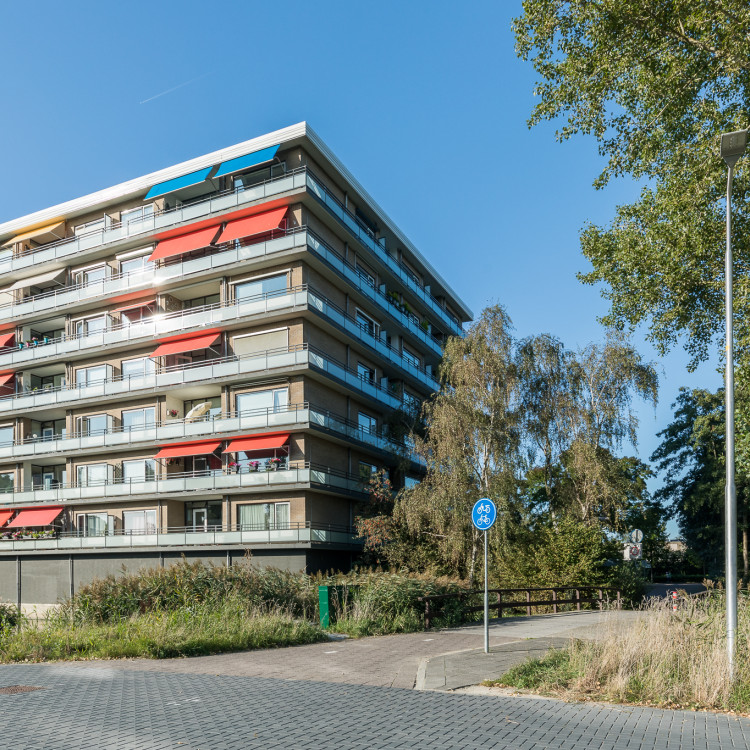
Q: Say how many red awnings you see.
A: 10